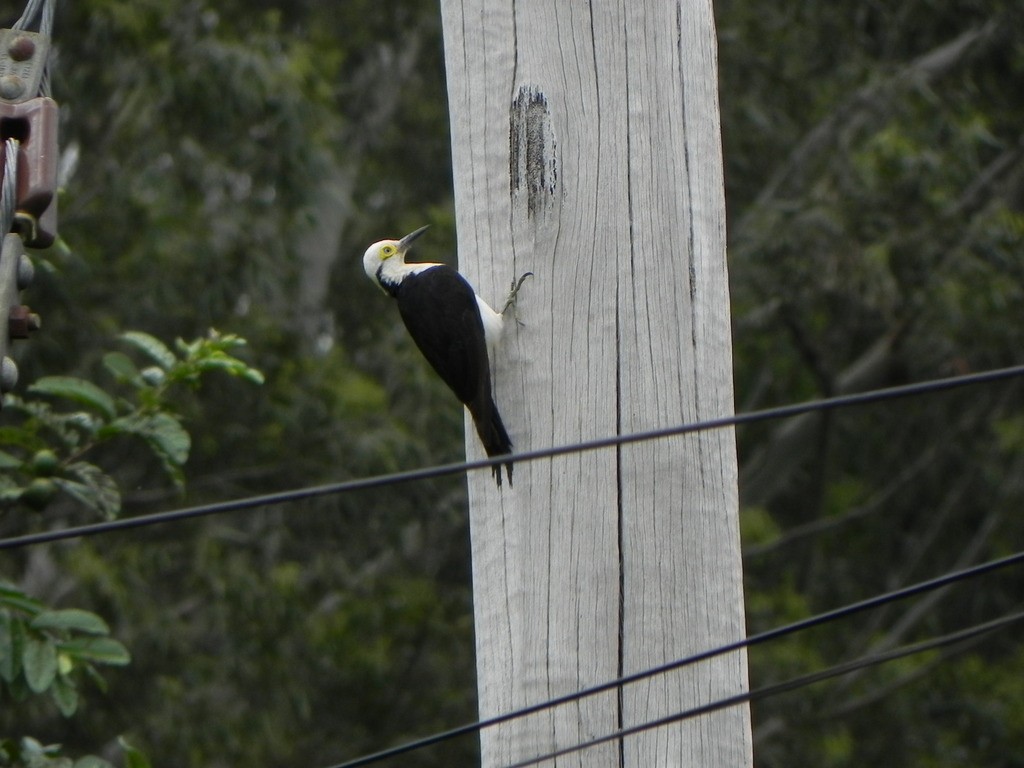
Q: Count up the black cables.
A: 3